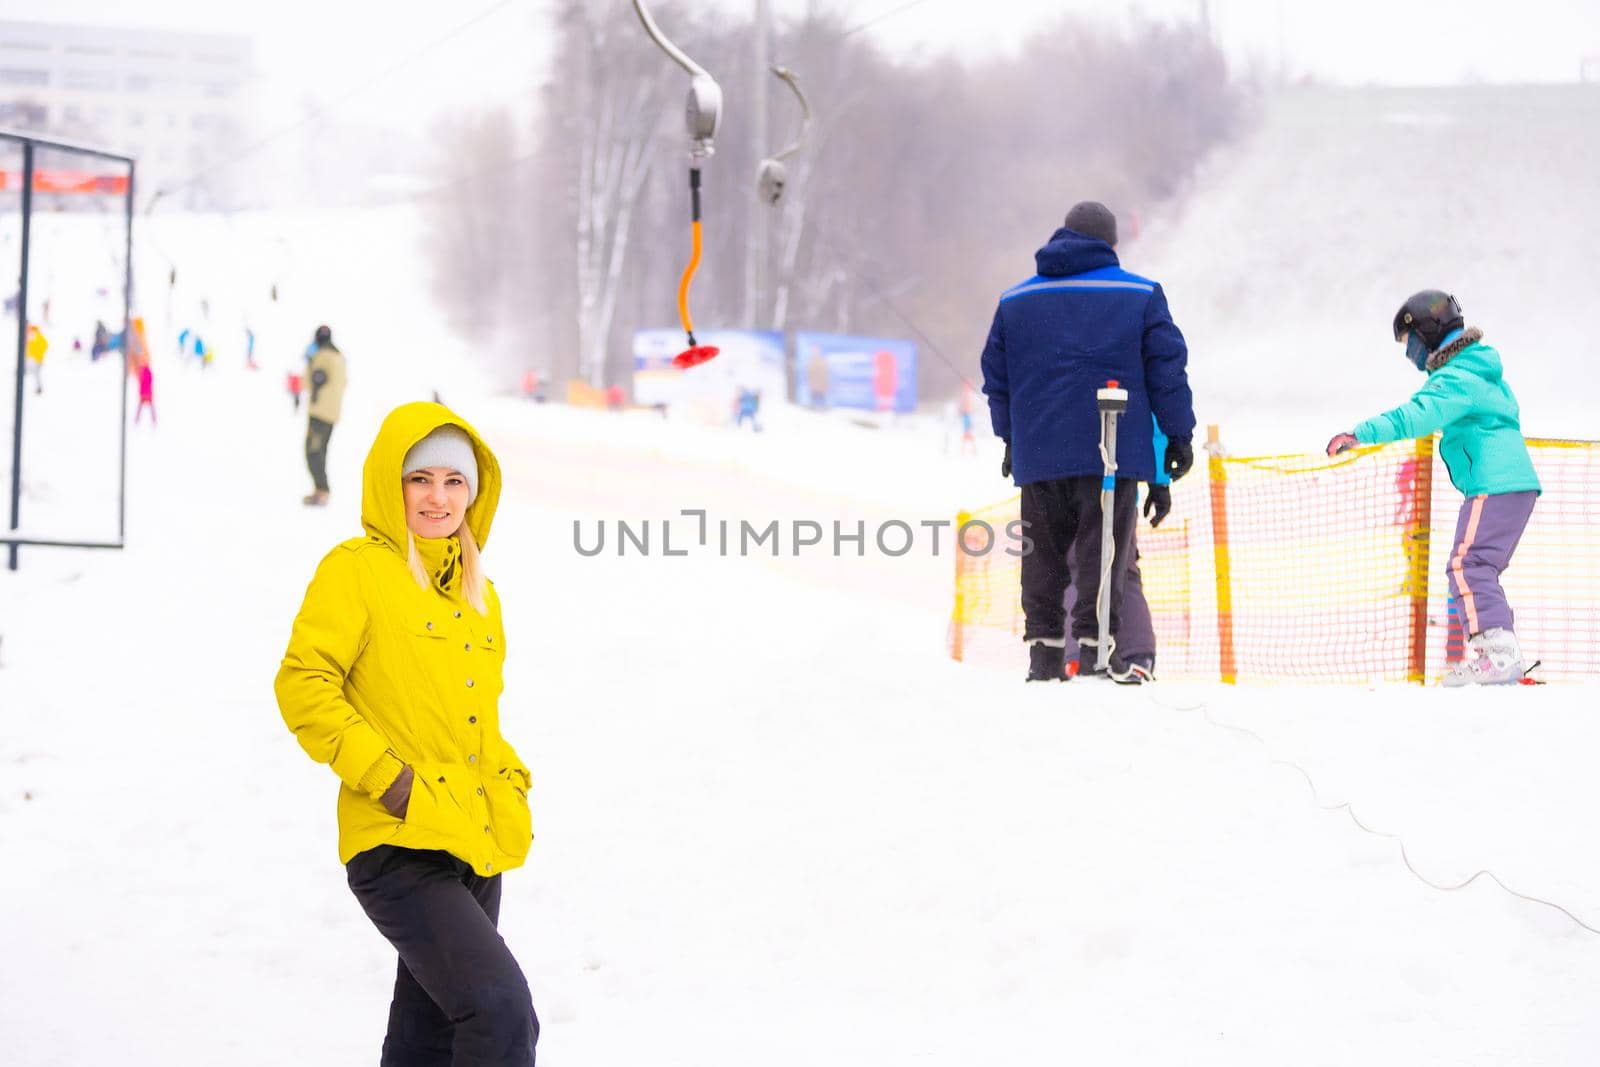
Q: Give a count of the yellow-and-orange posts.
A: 3